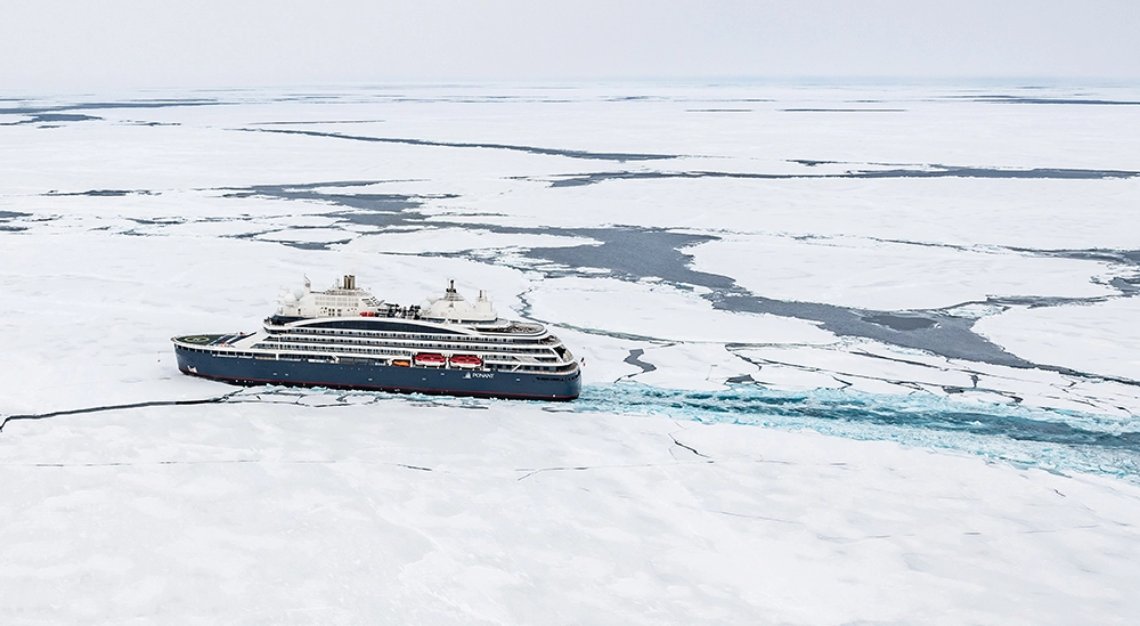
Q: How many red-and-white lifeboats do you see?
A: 2